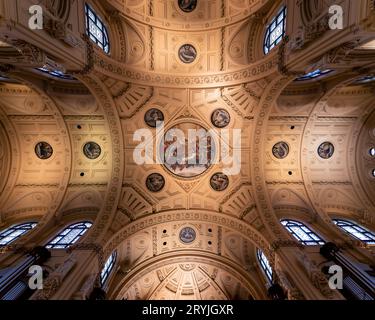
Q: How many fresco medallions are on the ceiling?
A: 12